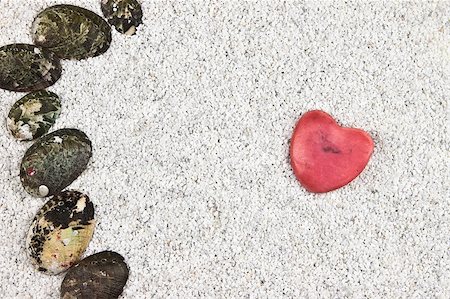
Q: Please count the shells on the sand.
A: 7